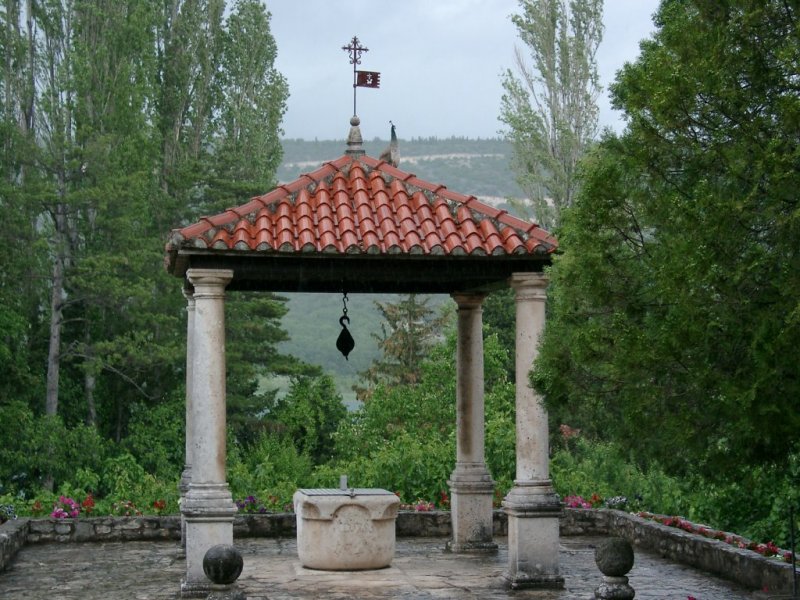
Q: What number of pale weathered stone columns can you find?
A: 4